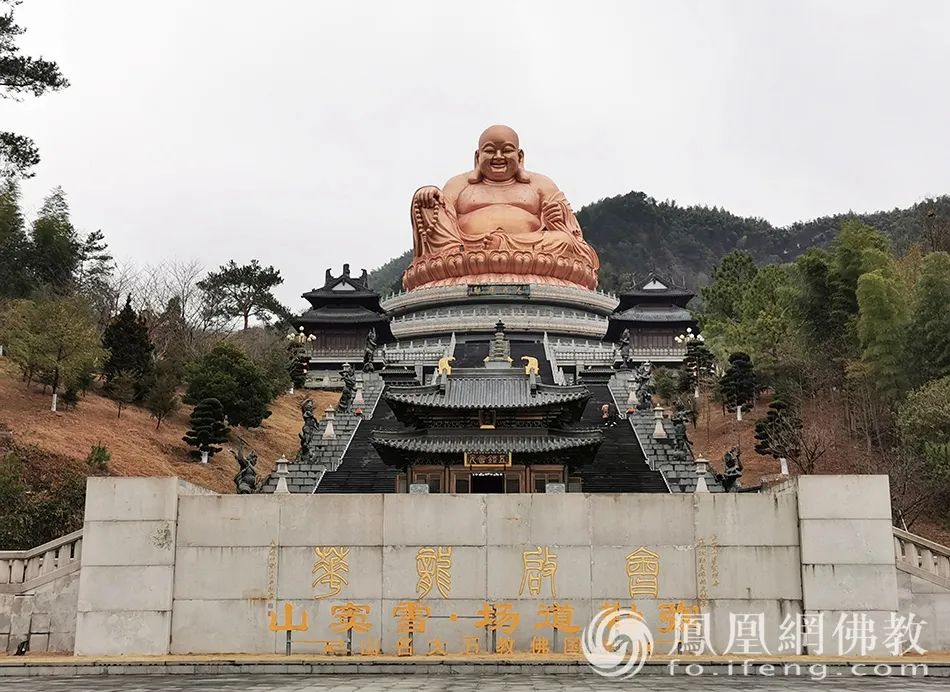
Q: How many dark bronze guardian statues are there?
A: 8